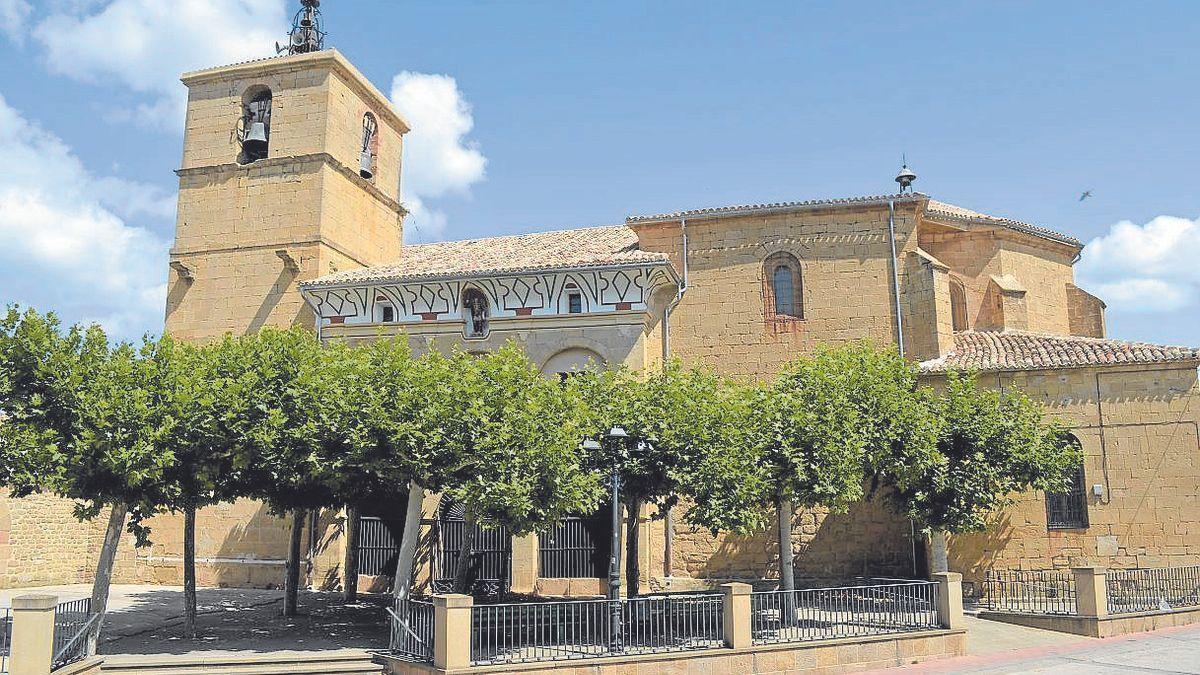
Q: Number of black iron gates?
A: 3